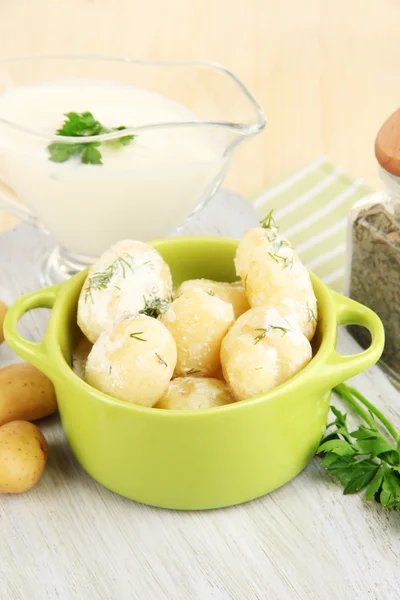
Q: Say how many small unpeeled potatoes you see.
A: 3